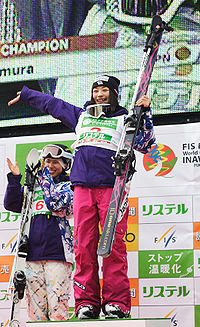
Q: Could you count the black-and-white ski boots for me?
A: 2